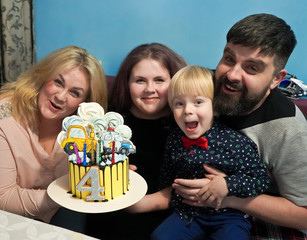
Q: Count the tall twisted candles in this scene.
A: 6